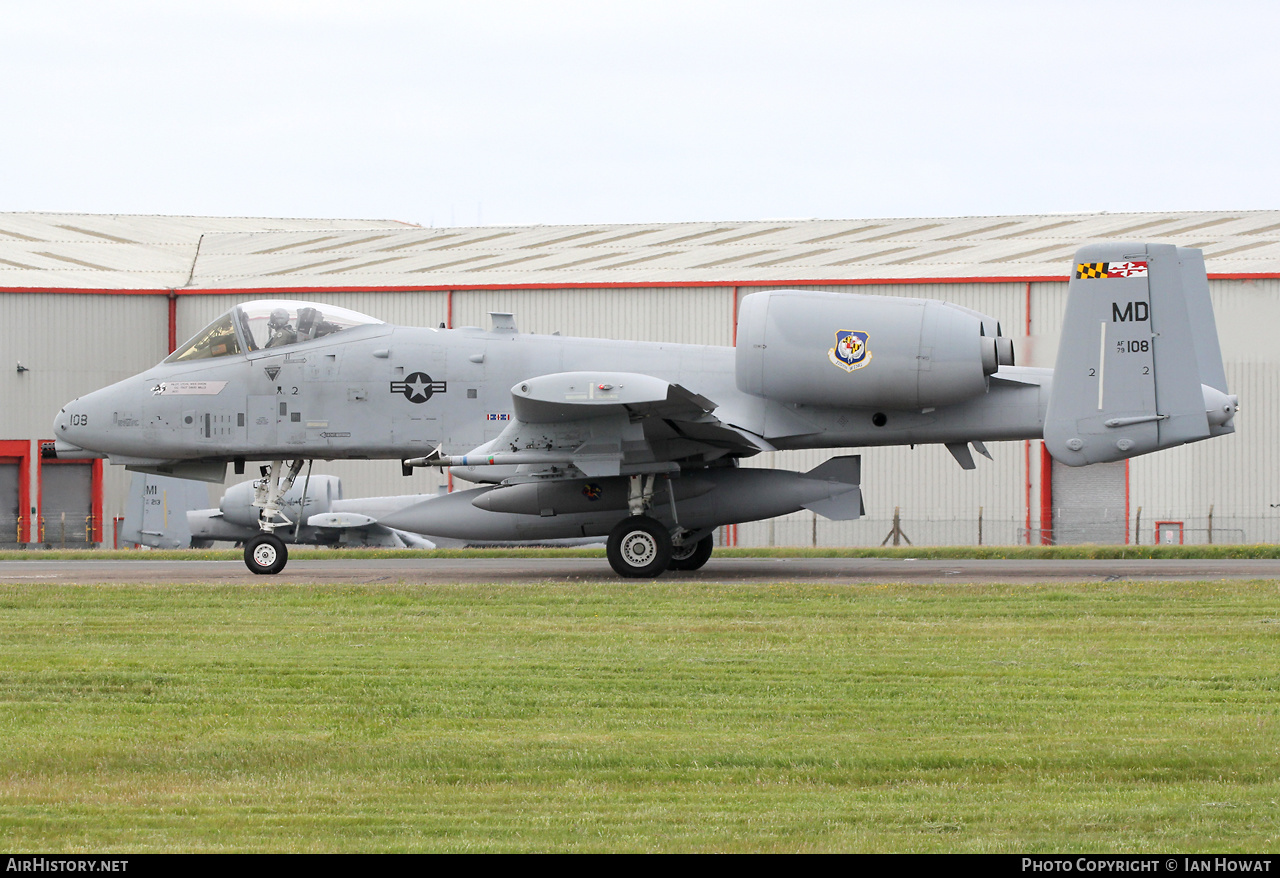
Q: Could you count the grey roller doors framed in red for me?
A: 3